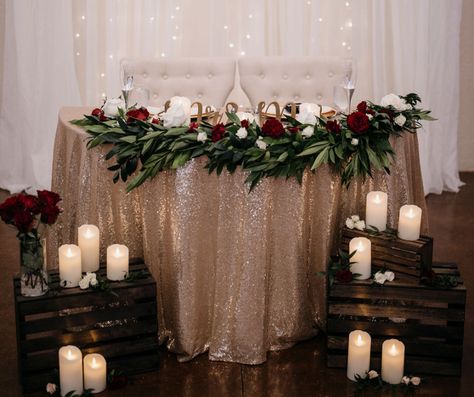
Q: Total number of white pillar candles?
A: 10